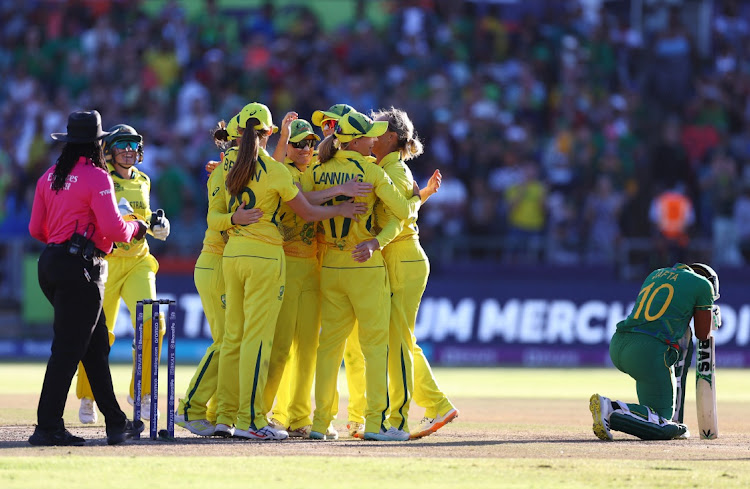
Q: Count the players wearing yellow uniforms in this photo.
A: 7